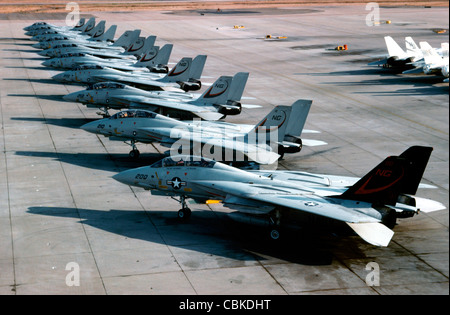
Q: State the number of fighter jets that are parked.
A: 12